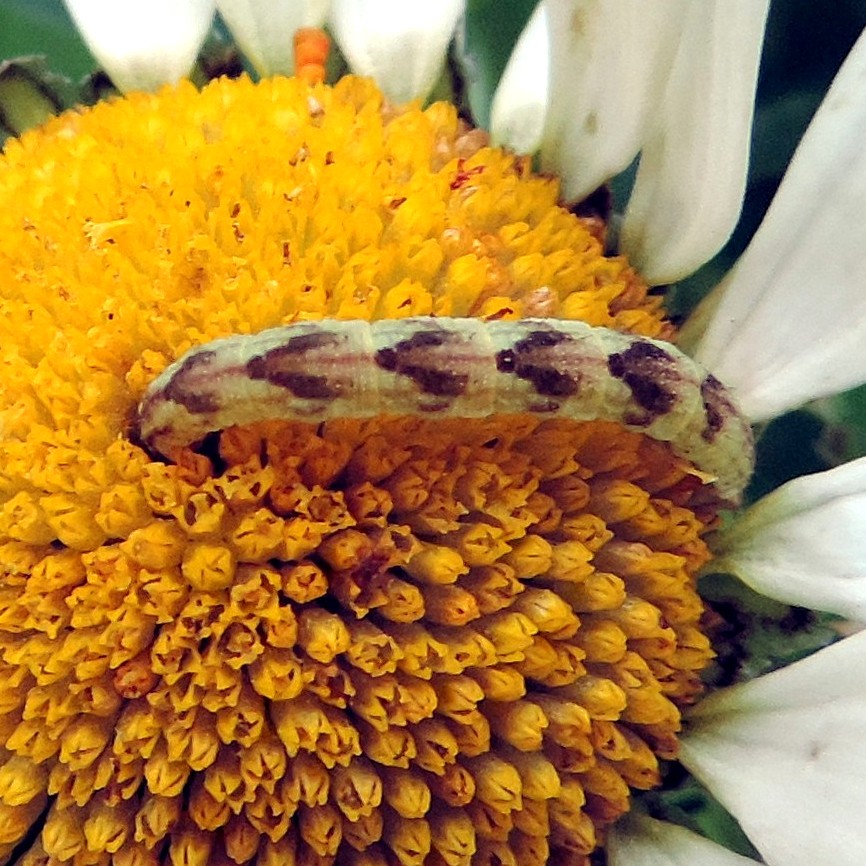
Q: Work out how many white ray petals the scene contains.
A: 10